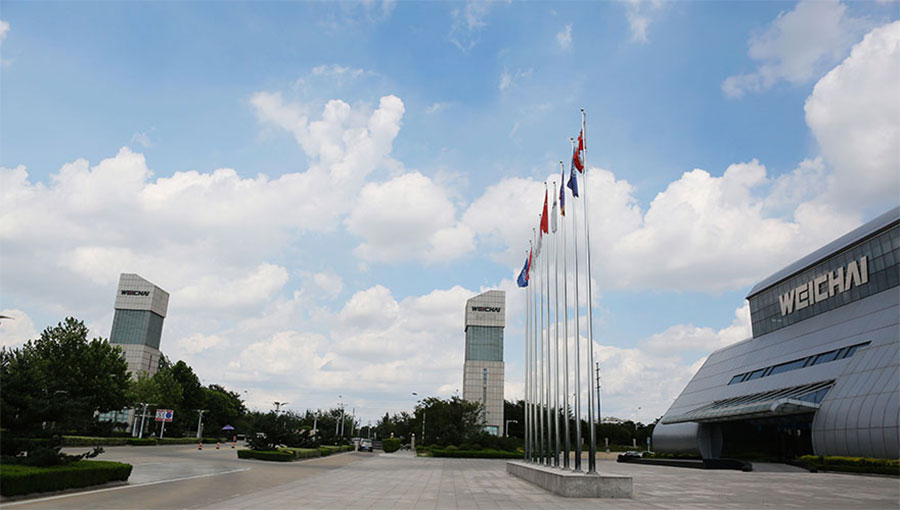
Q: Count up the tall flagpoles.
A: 9